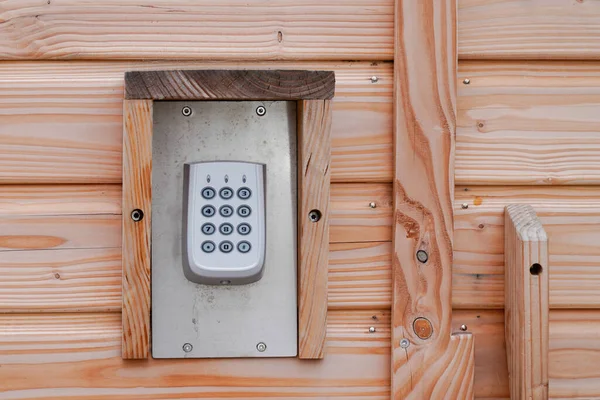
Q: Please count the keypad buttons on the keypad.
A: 12